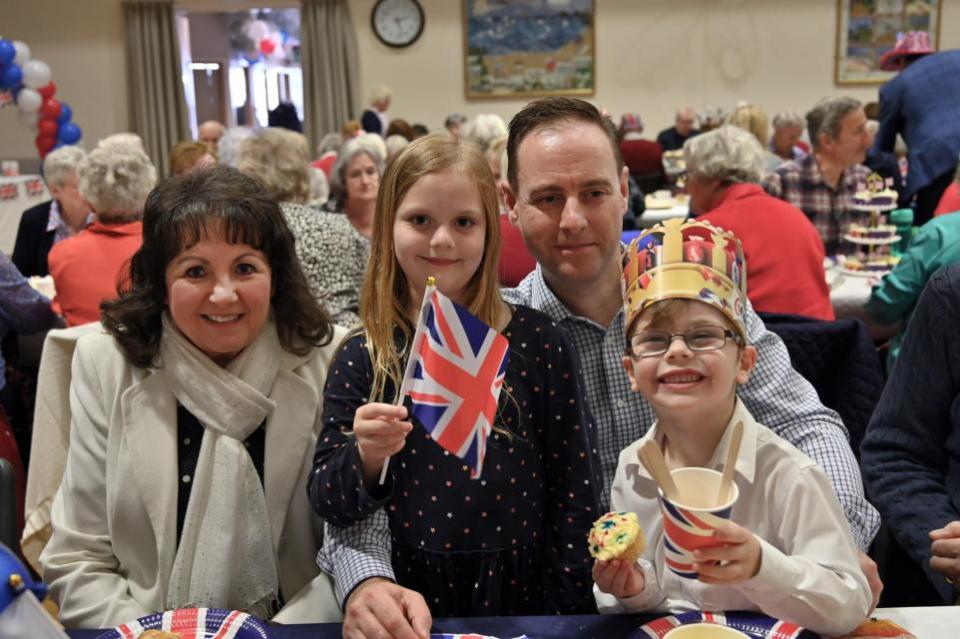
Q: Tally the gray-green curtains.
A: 2